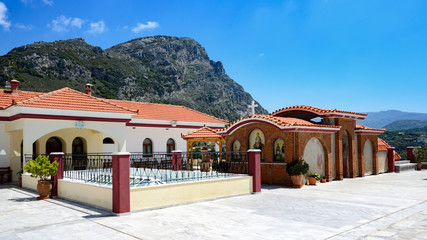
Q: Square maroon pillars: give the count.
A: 6